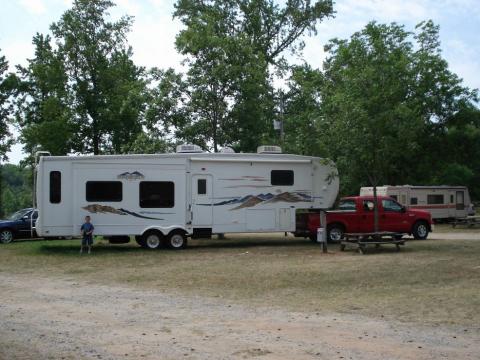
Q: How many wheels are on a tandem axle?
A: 2